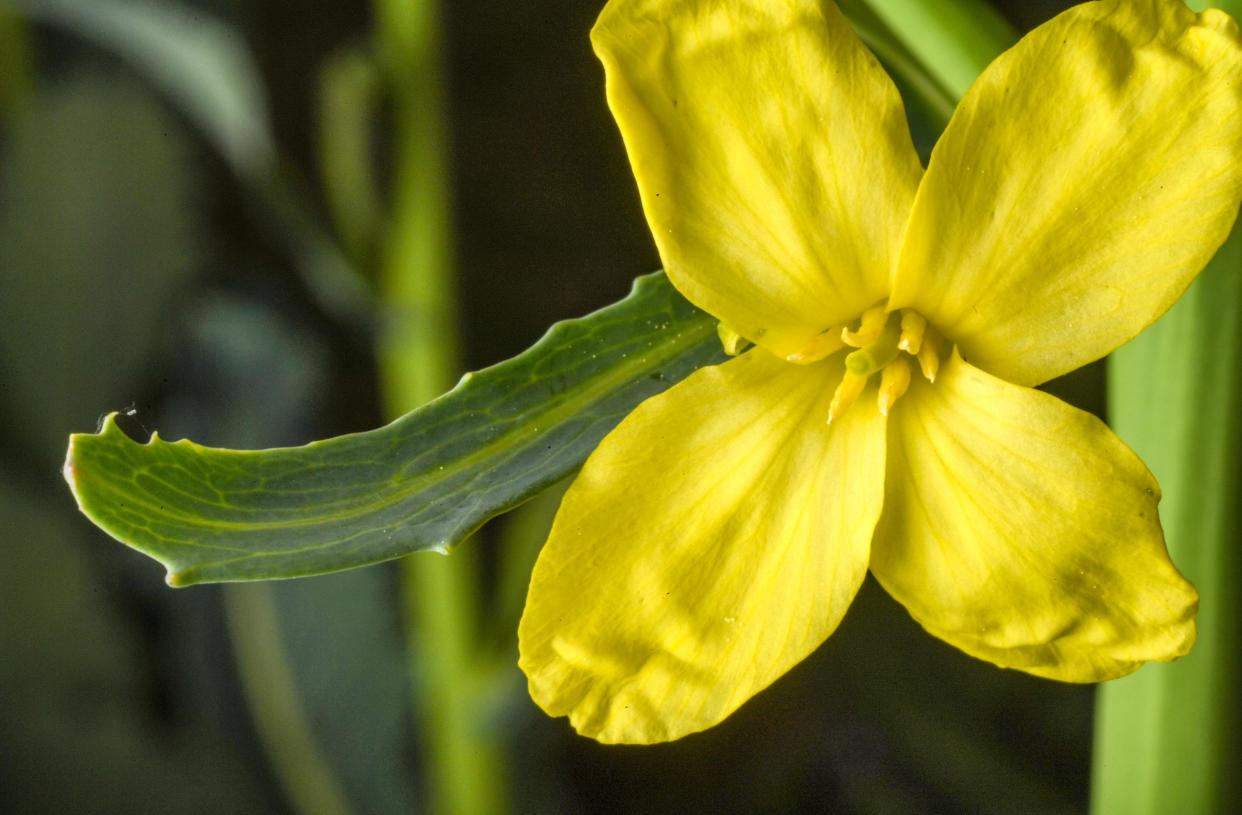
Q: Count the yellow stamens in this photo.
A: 6